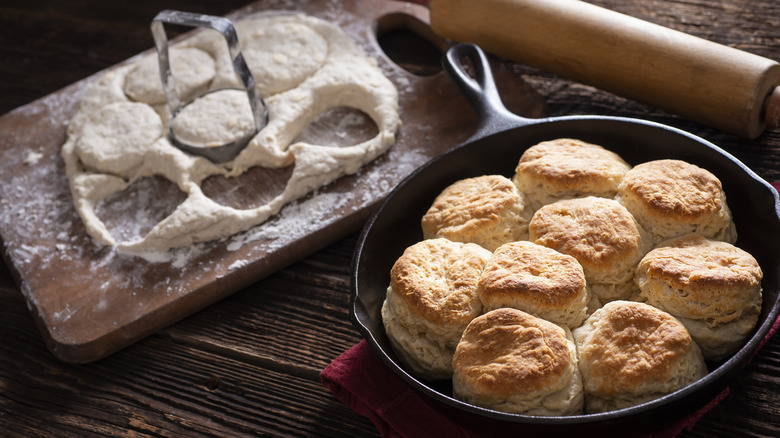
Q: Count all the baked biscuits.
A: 9